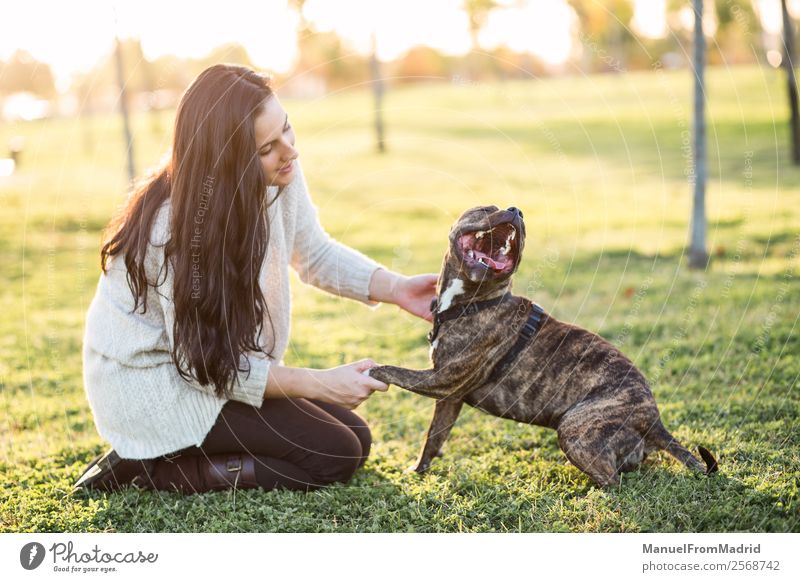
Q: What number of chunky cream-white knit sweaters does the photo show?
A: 1